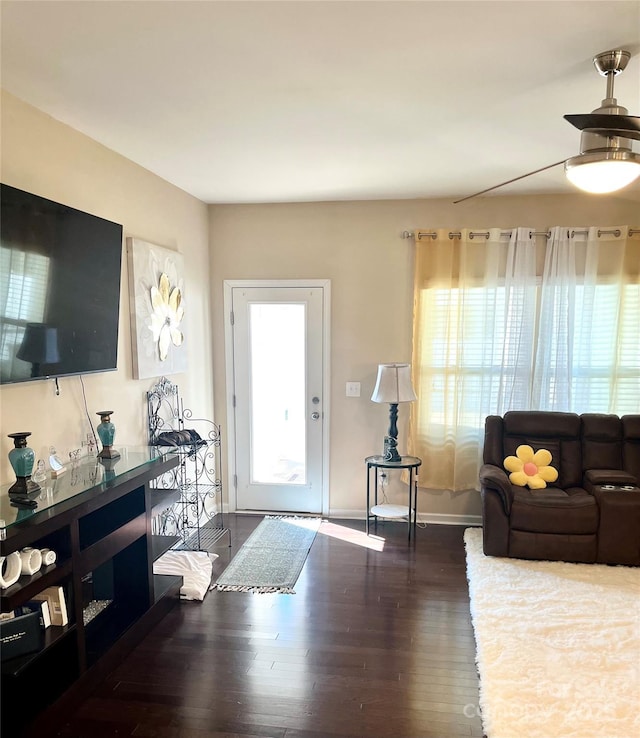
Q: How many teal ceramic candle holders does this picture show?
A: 2